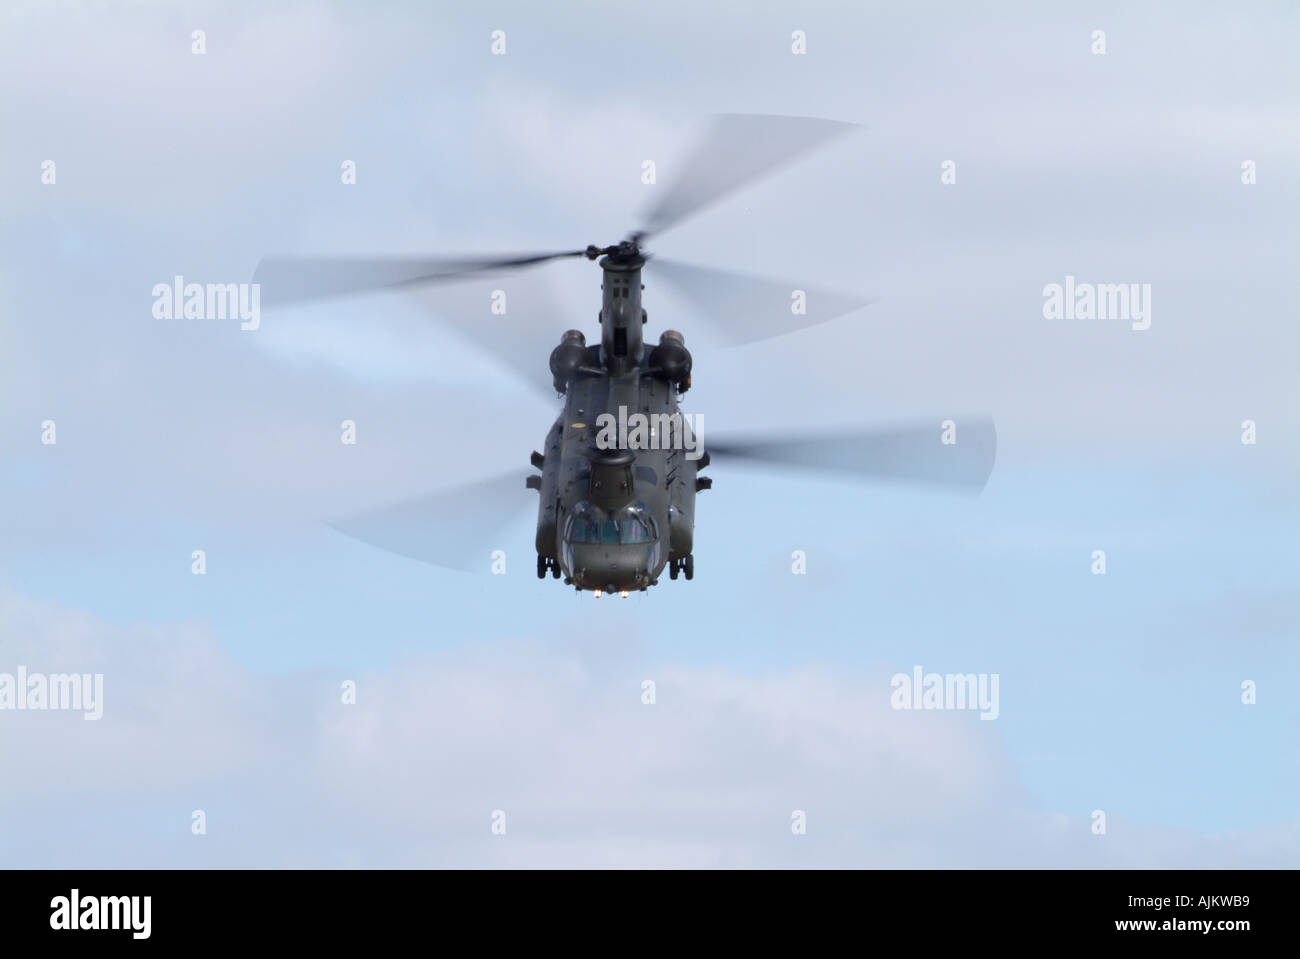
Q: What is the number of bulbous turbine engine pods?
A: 2